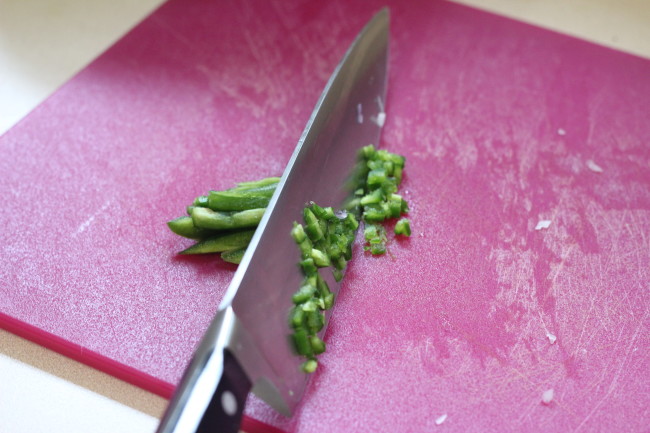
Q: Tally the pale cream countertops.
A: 1